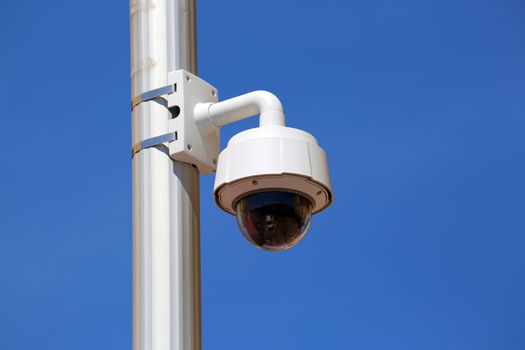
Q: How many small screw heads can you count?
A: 6